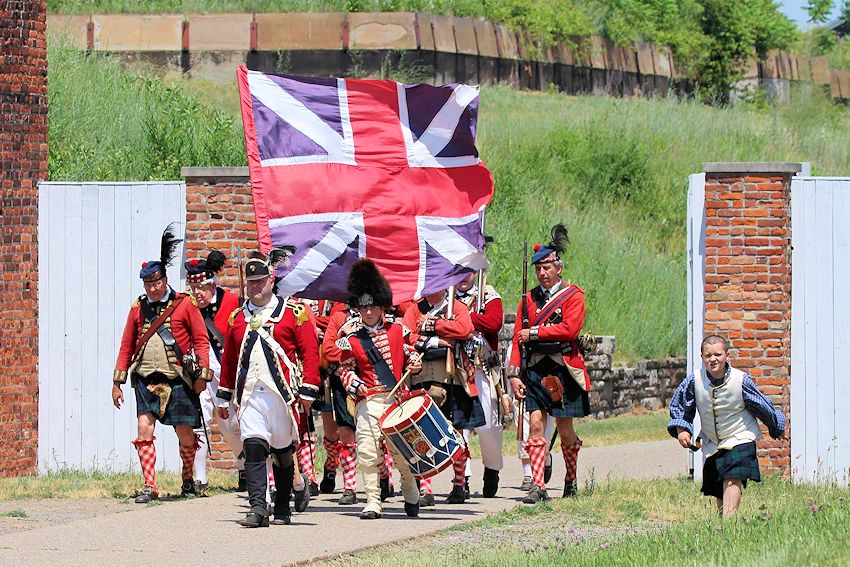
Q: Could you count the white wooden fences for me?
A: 2